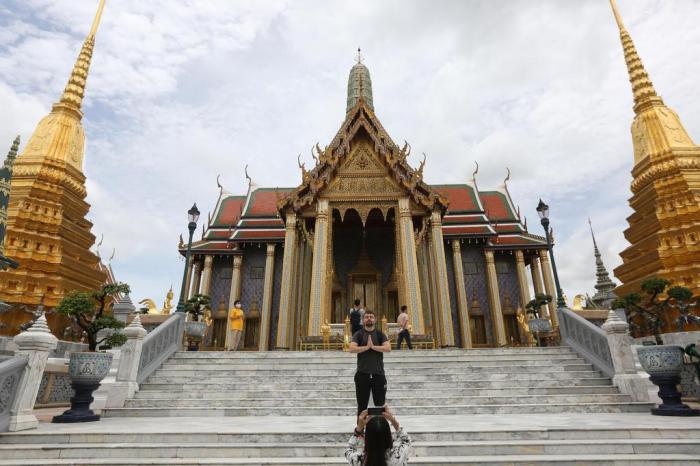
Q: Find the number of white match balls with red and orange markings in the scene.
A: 0